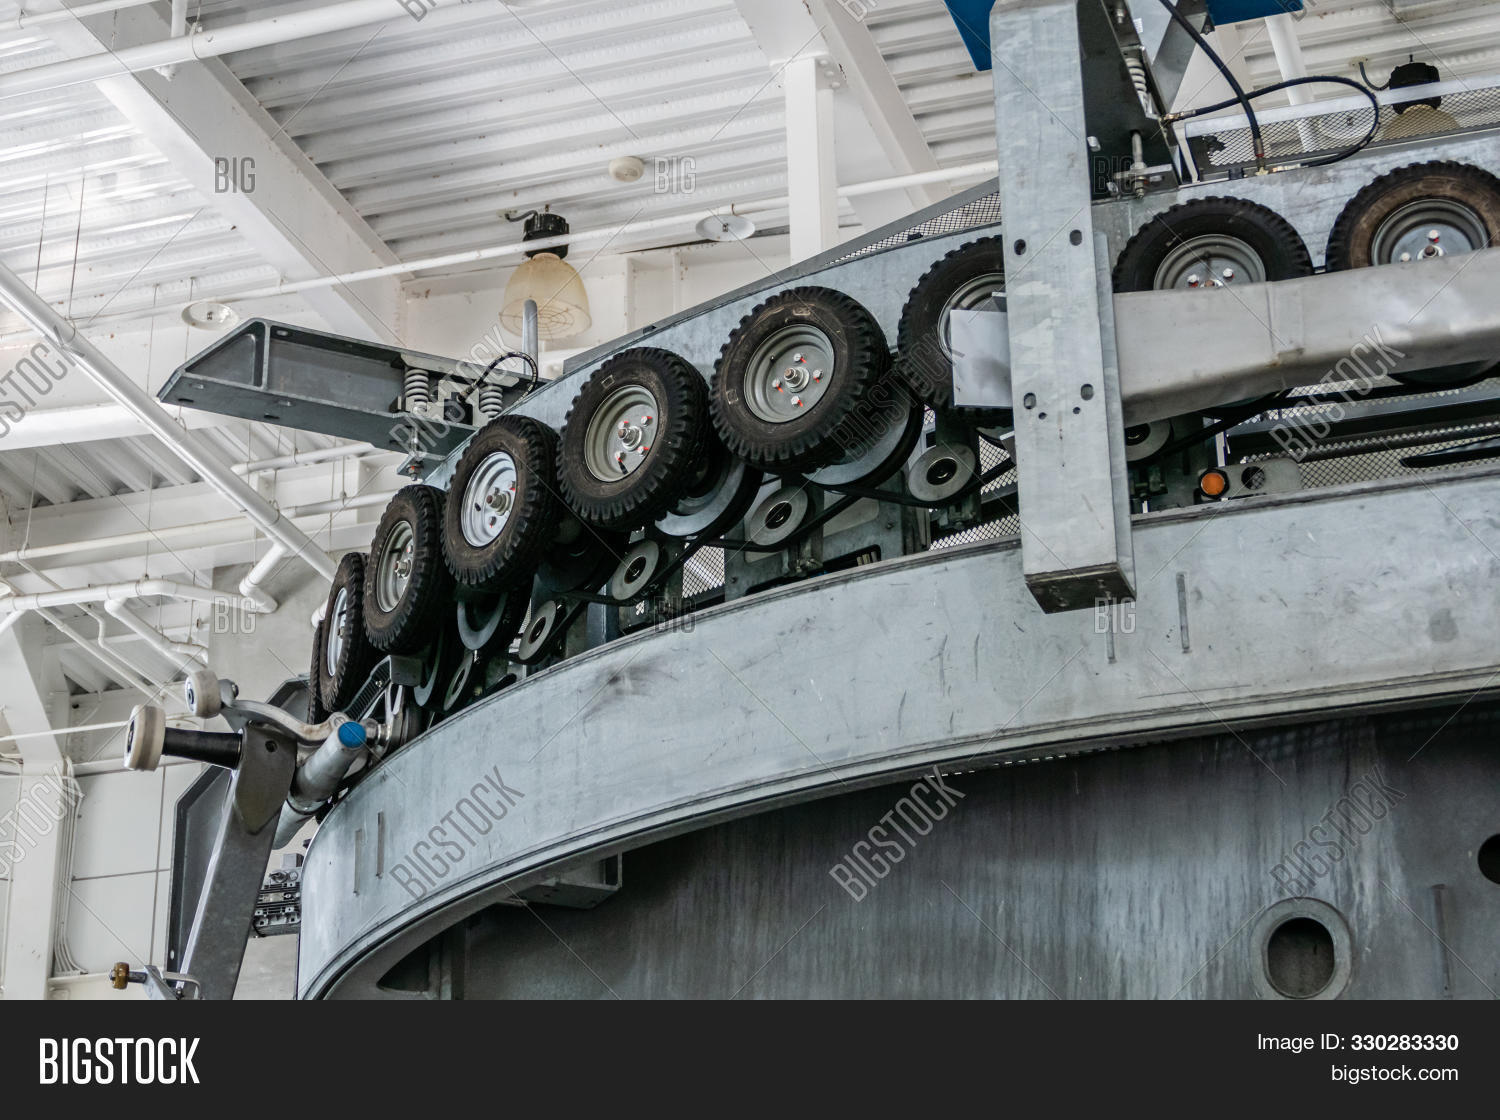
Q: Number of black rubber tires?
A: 9